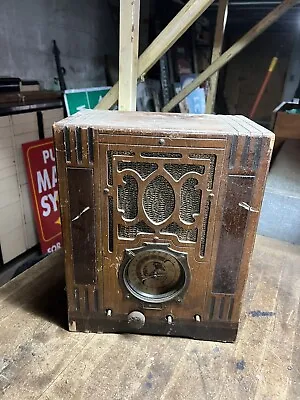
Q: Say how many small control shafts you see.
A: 3